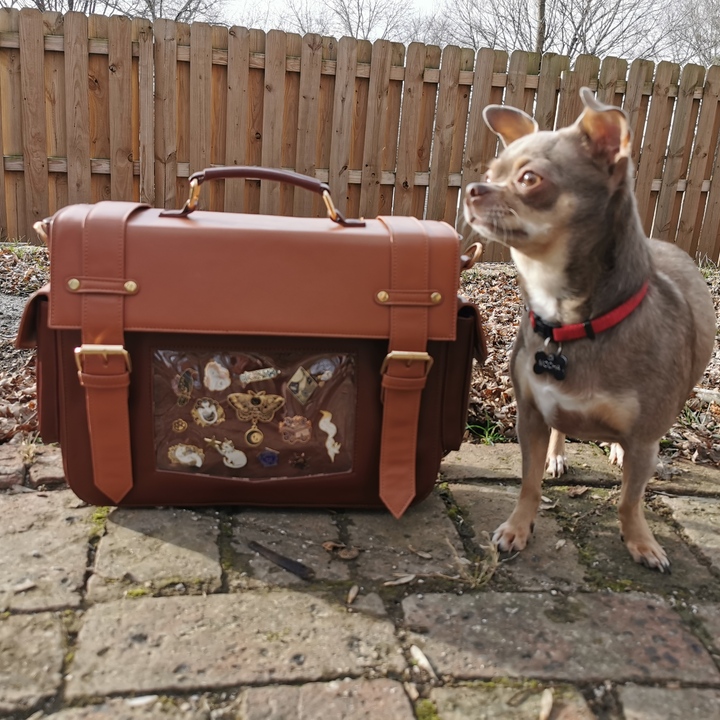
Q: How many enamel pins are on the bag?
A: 14